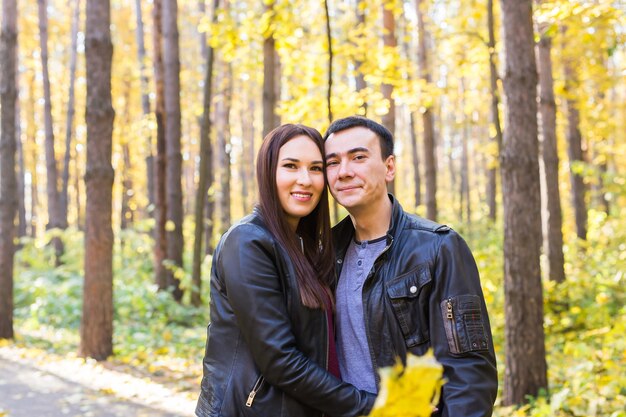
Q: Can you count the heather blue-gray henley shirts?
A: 1